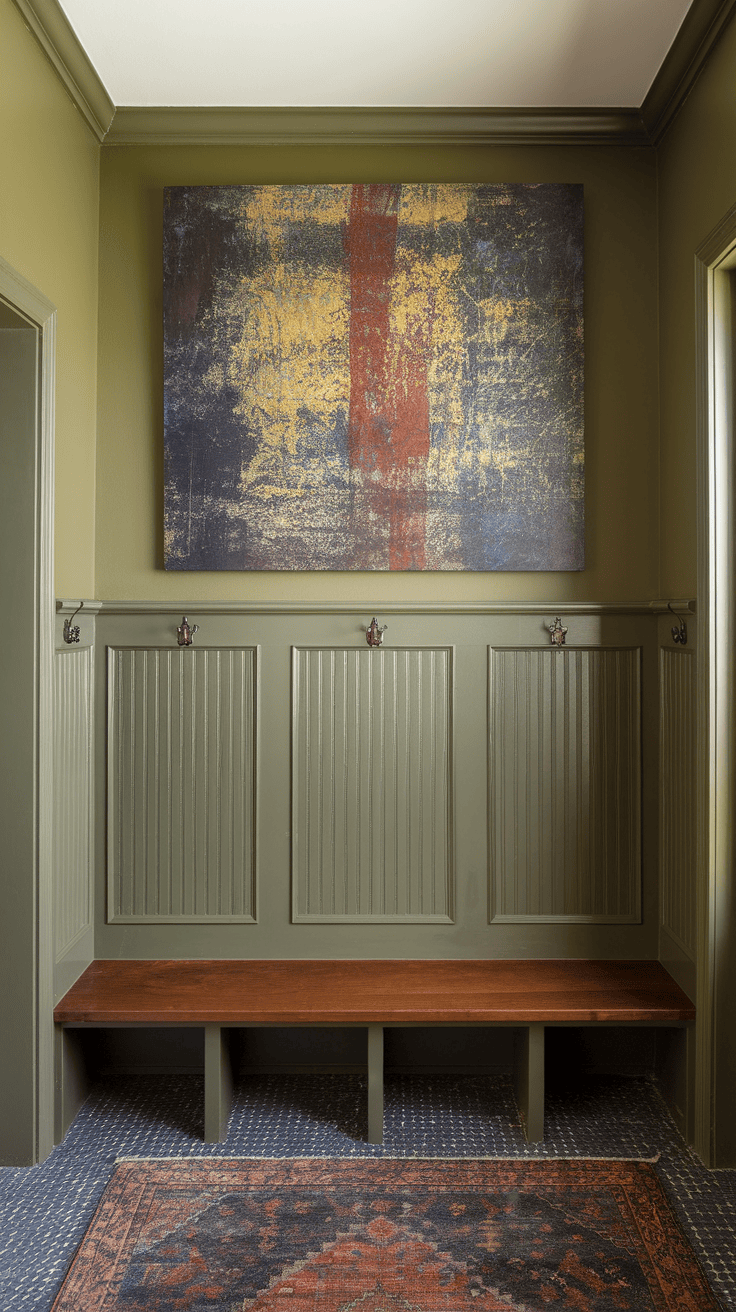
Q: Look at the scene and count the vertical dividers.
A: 3